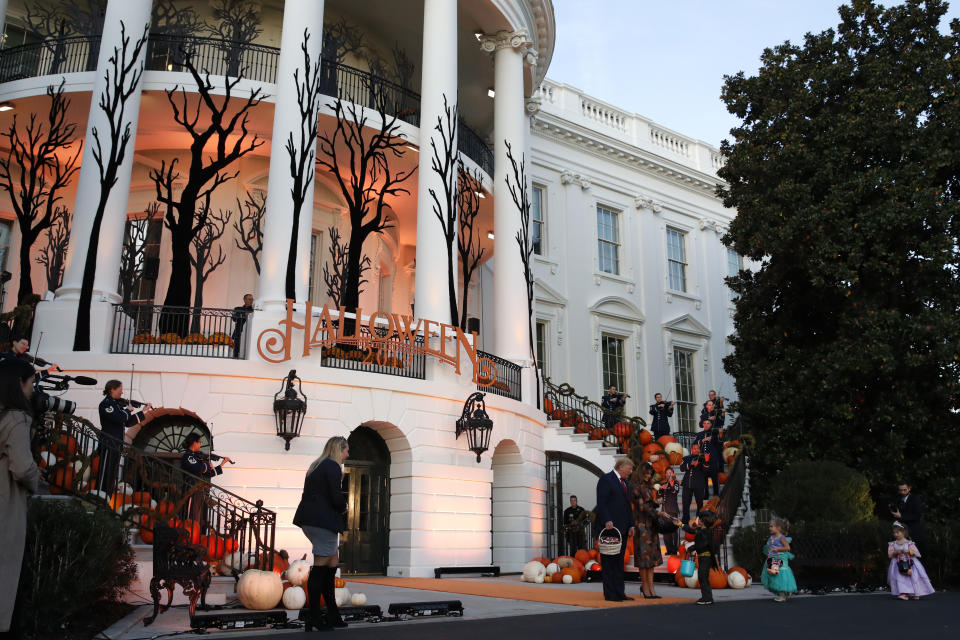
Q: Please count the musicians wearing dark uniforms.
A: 10